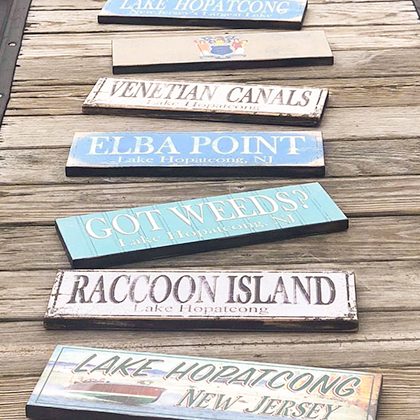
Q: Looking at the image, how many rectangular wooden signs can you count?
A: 7